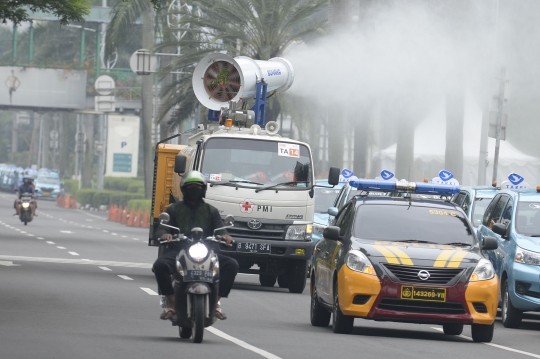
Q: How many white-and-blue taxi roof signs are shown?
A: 4